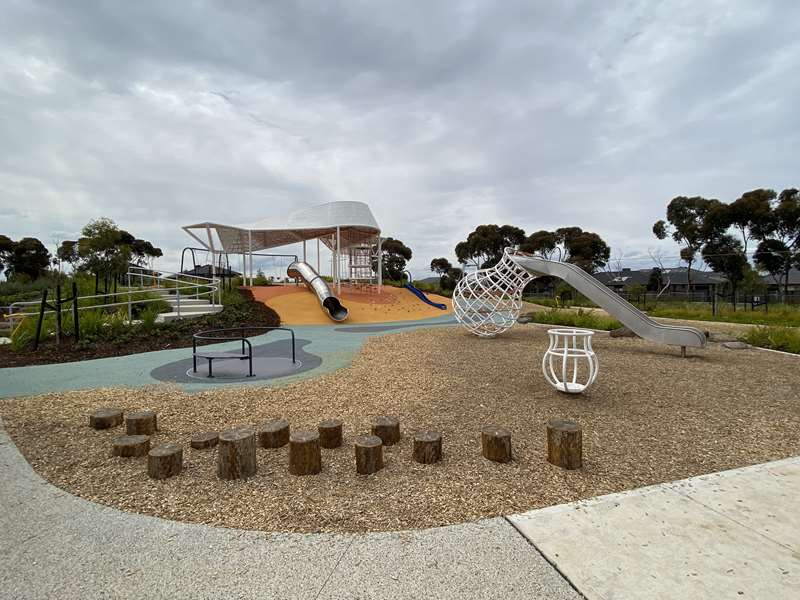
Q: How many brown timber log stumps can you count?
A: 14